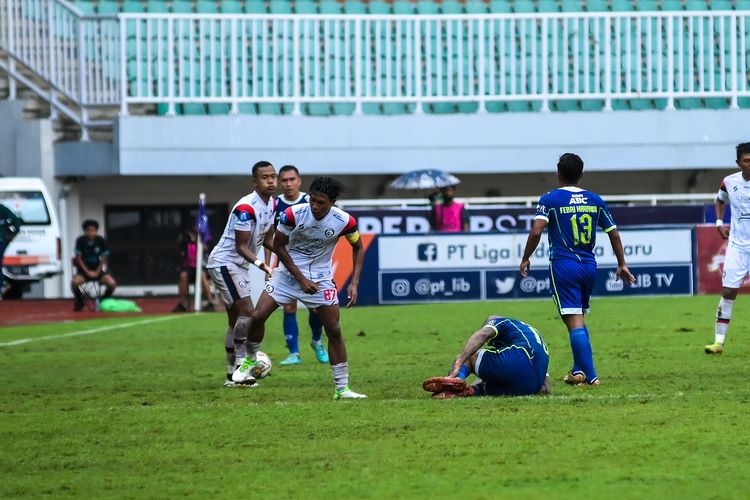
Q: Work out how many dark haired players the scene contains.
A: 5